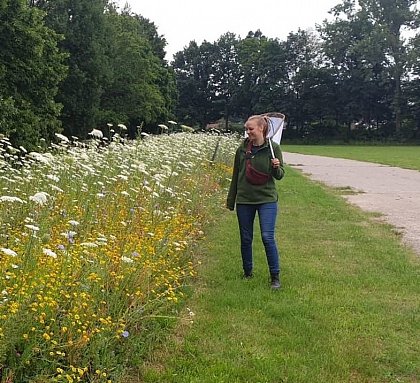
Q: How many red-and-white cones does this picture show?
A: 0